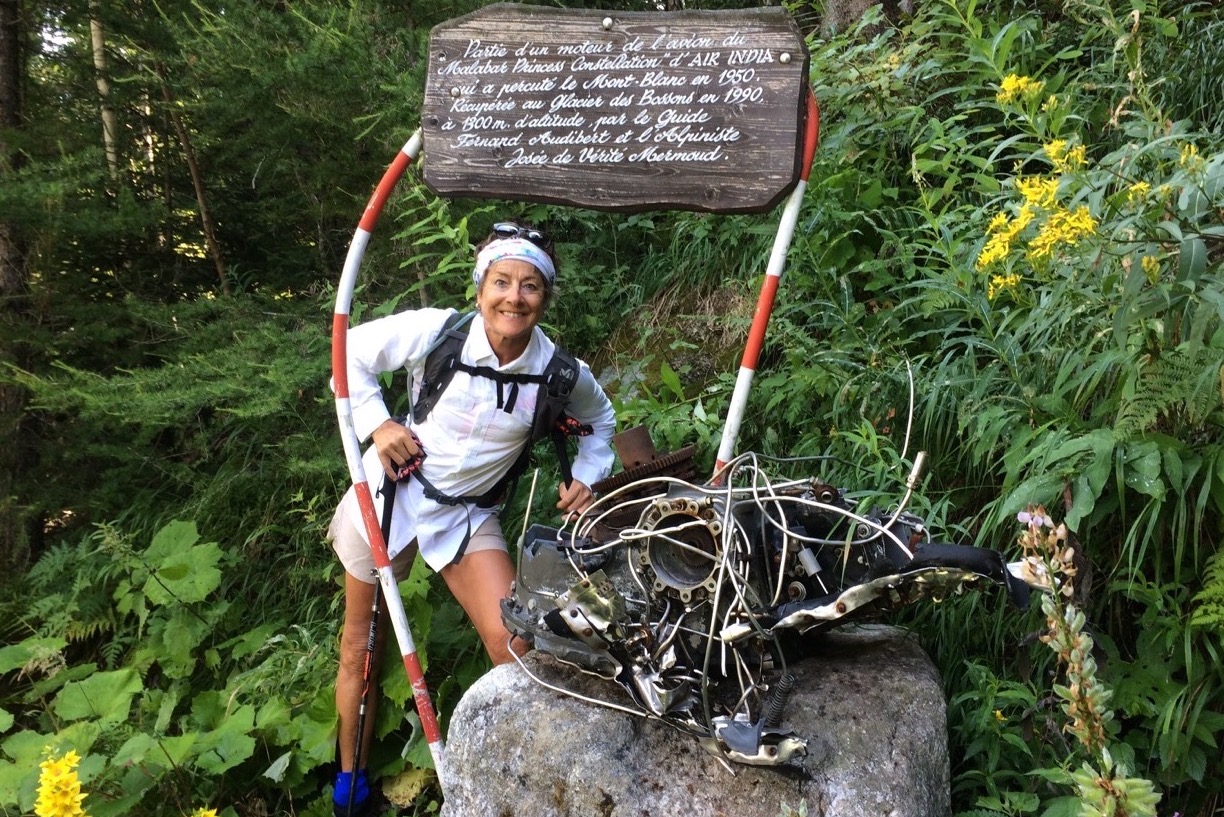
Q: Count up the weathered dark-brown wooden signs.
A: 1